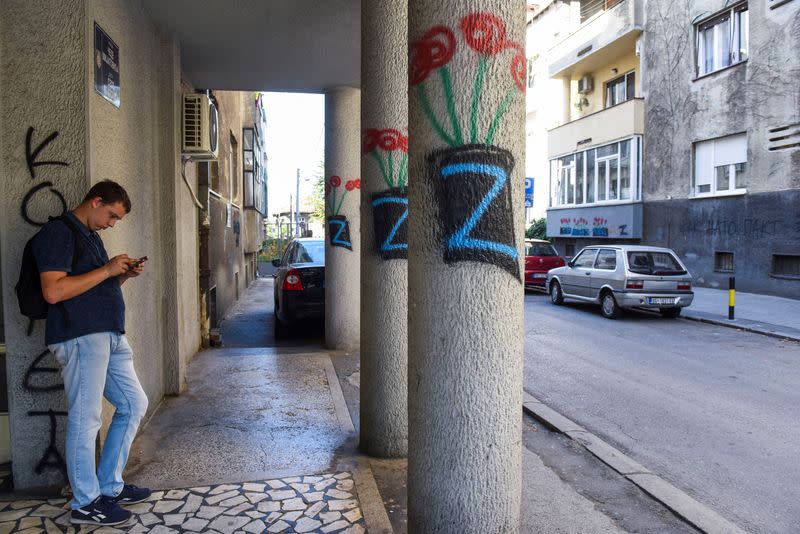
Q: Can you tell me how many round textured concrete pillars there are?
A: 3